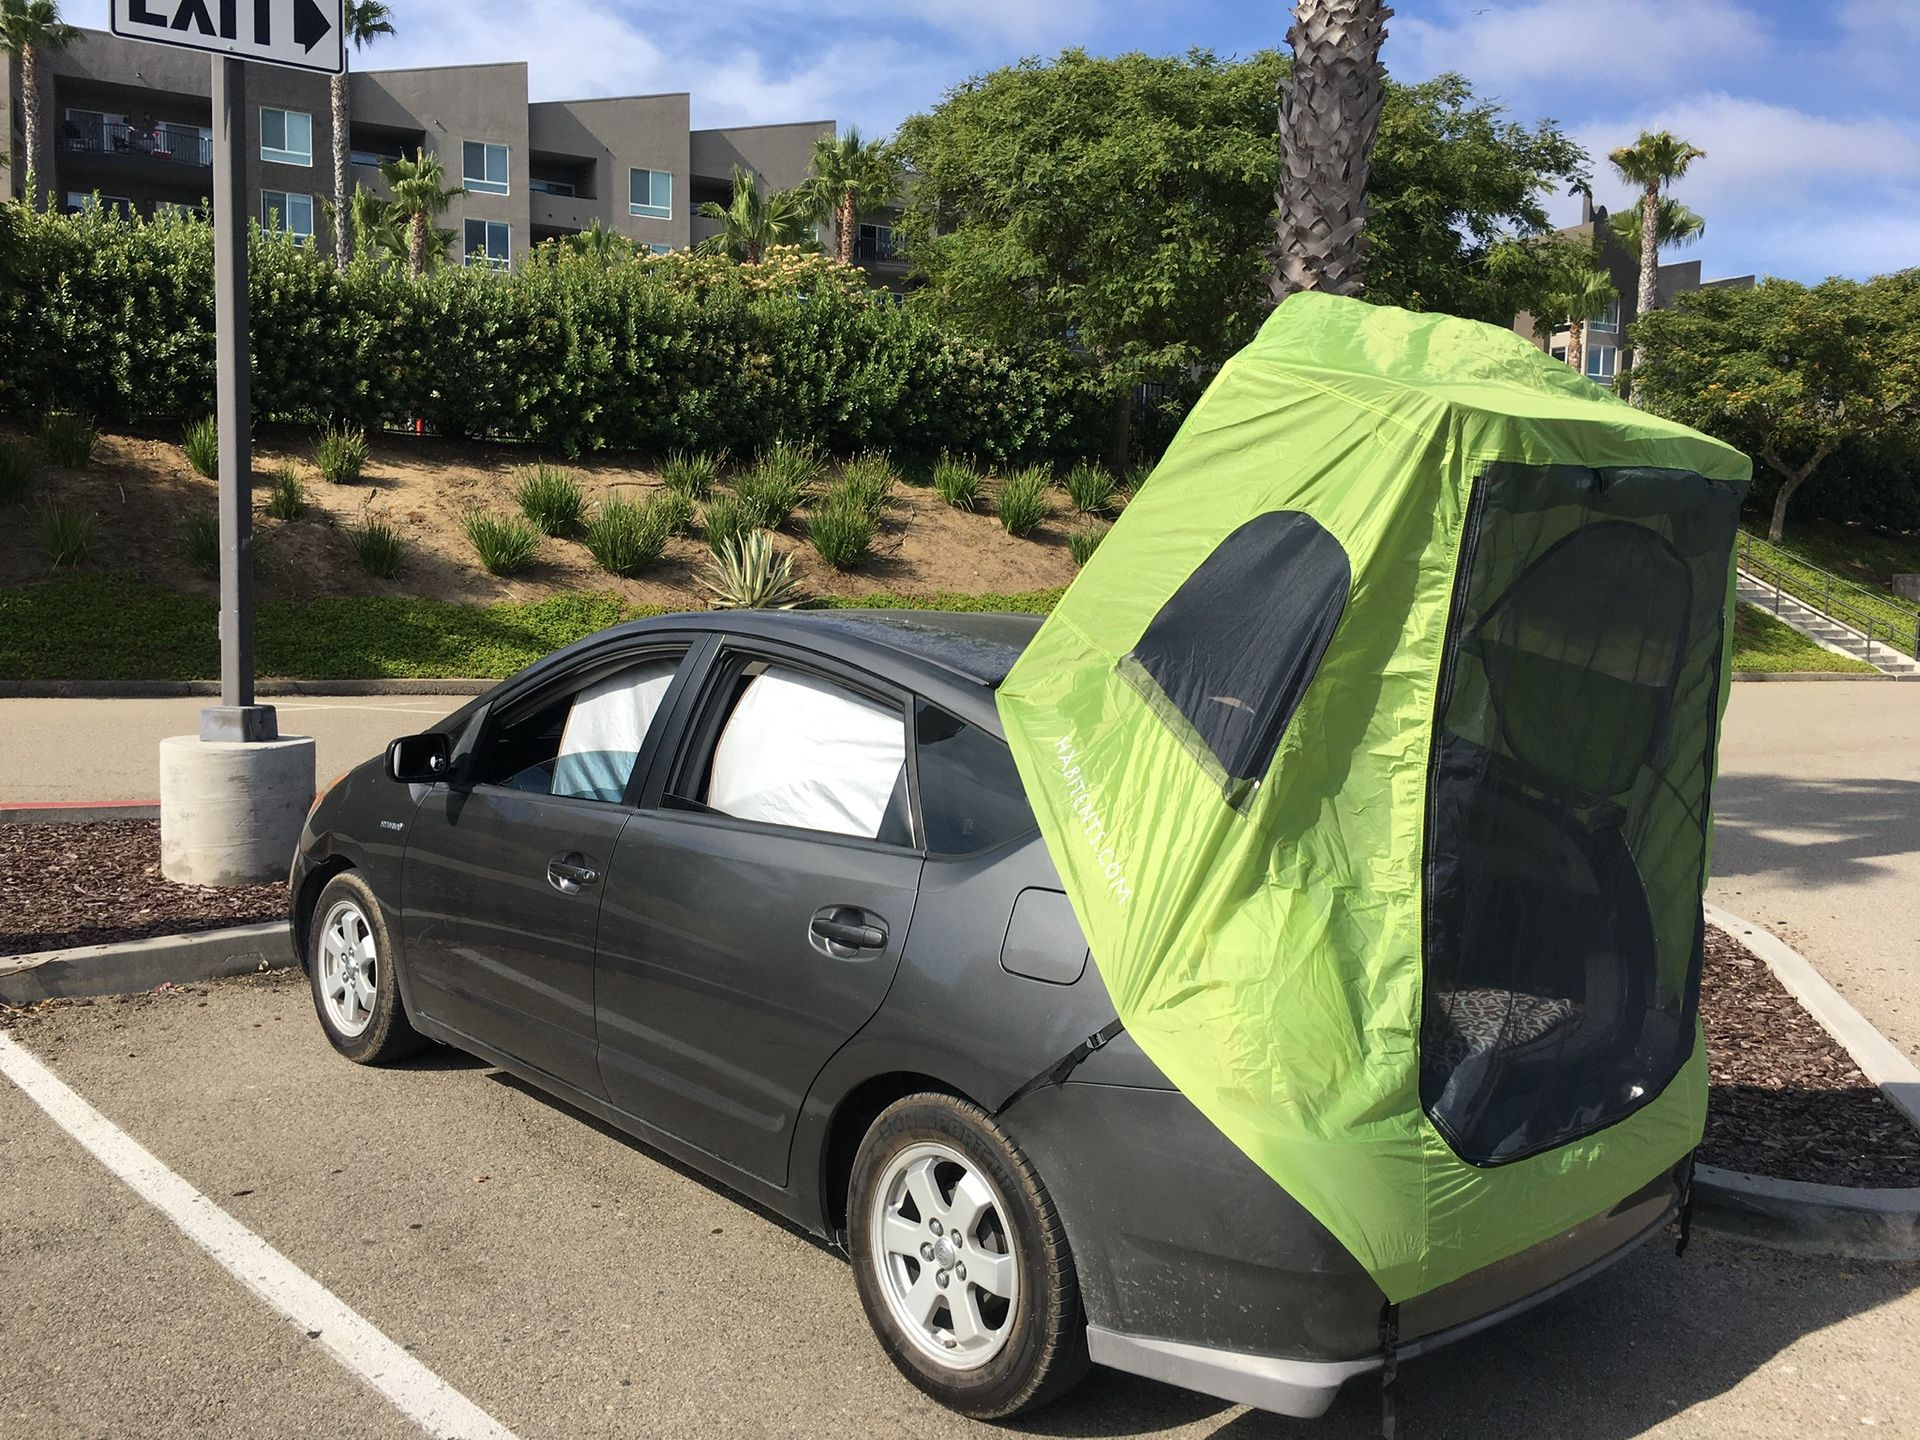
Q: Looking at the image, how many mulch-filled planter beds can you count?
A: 2